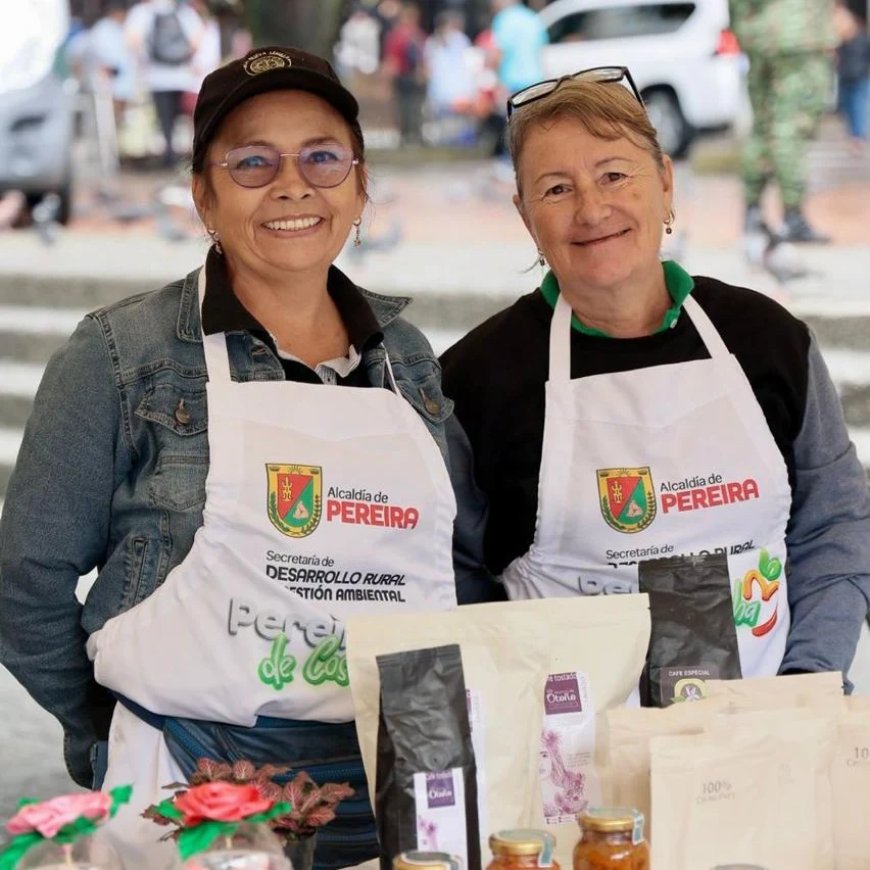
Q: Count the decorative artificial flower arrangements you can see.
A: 2